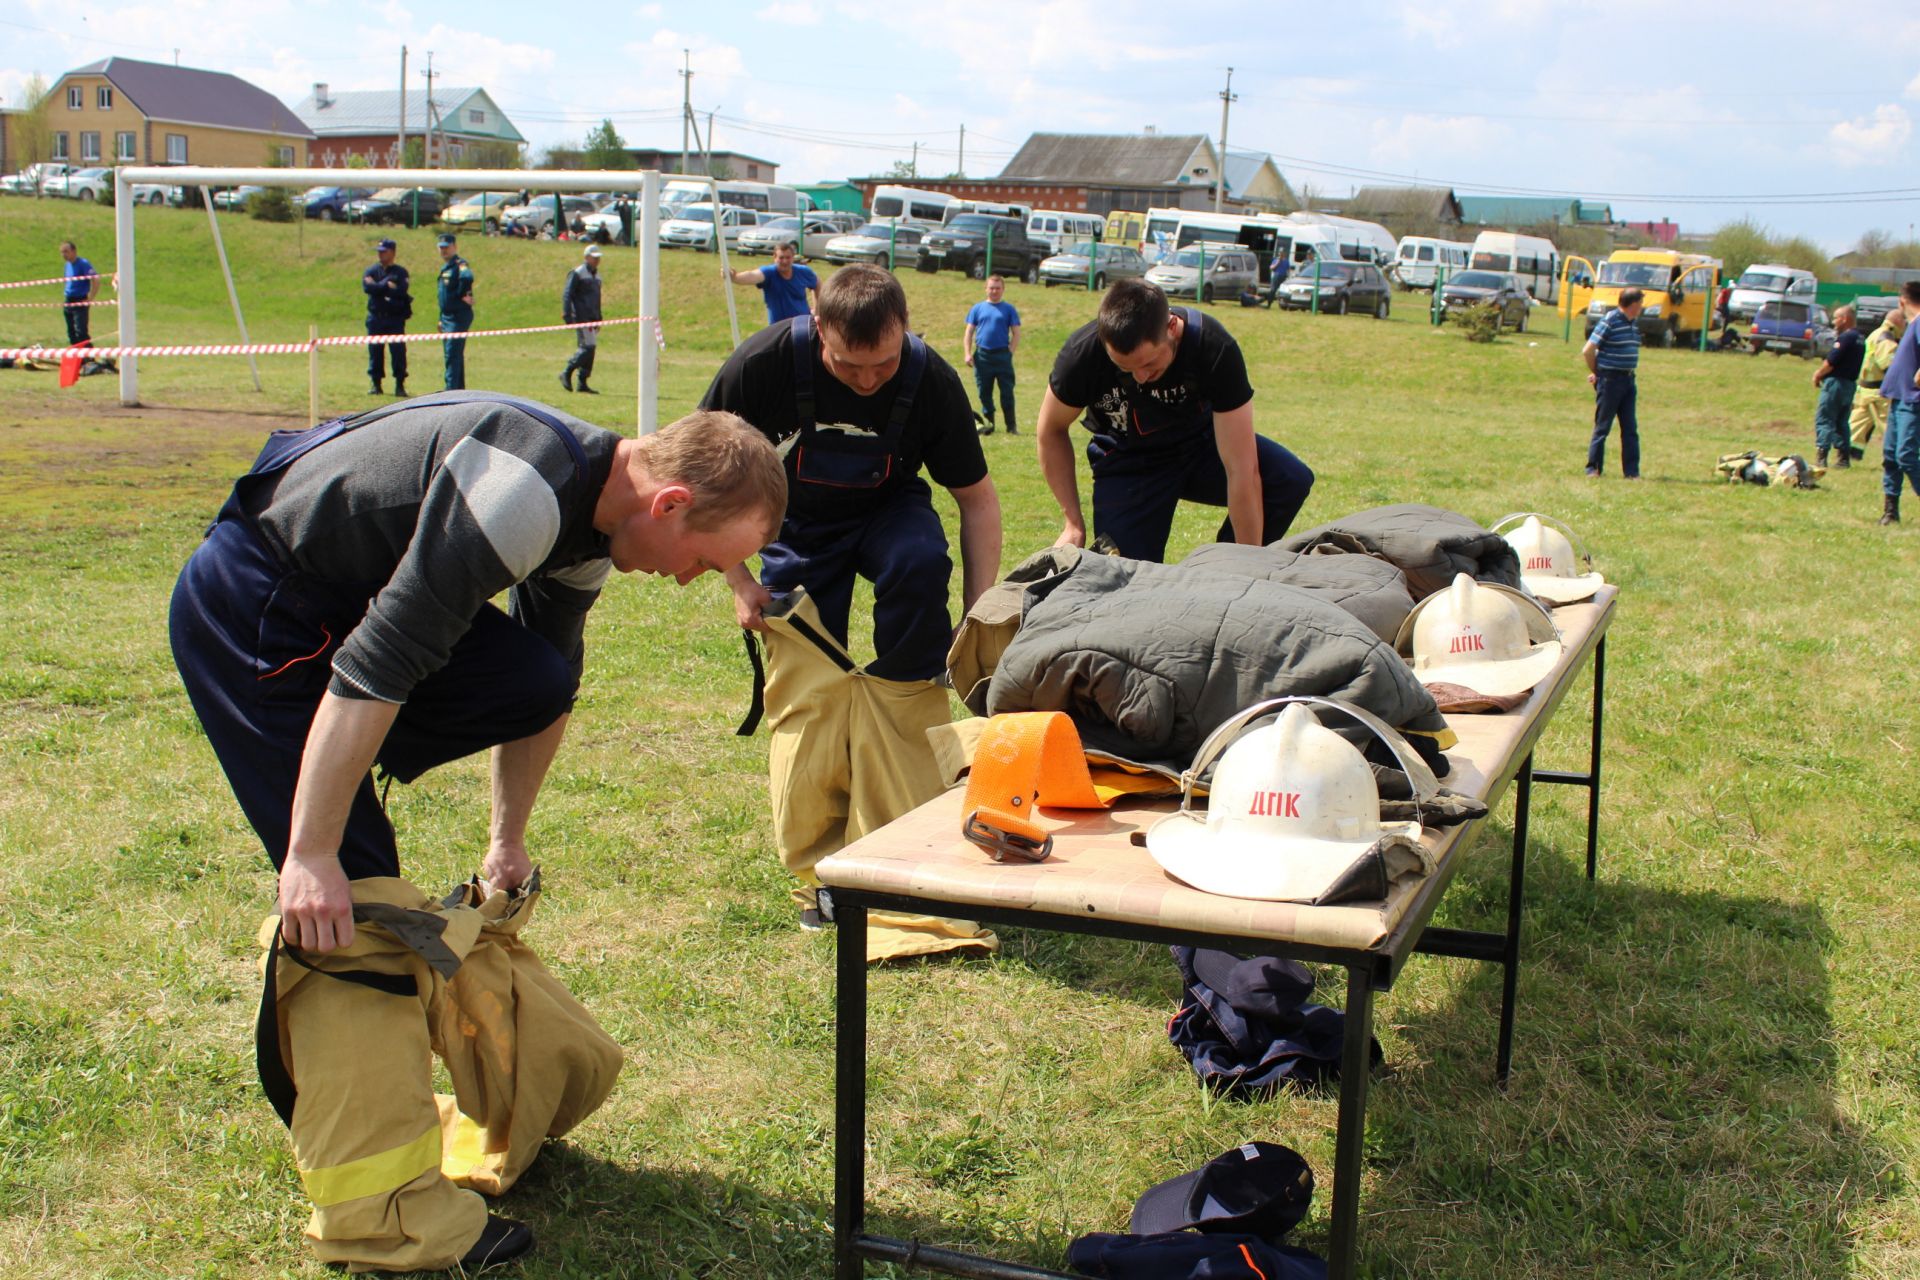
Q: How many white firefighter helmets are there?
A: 3